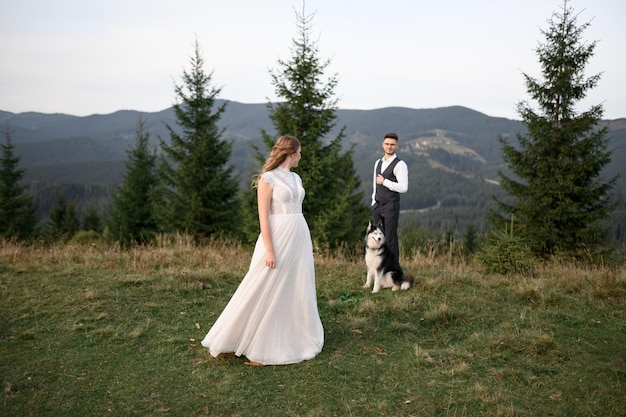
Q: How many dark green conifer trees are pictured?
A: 5